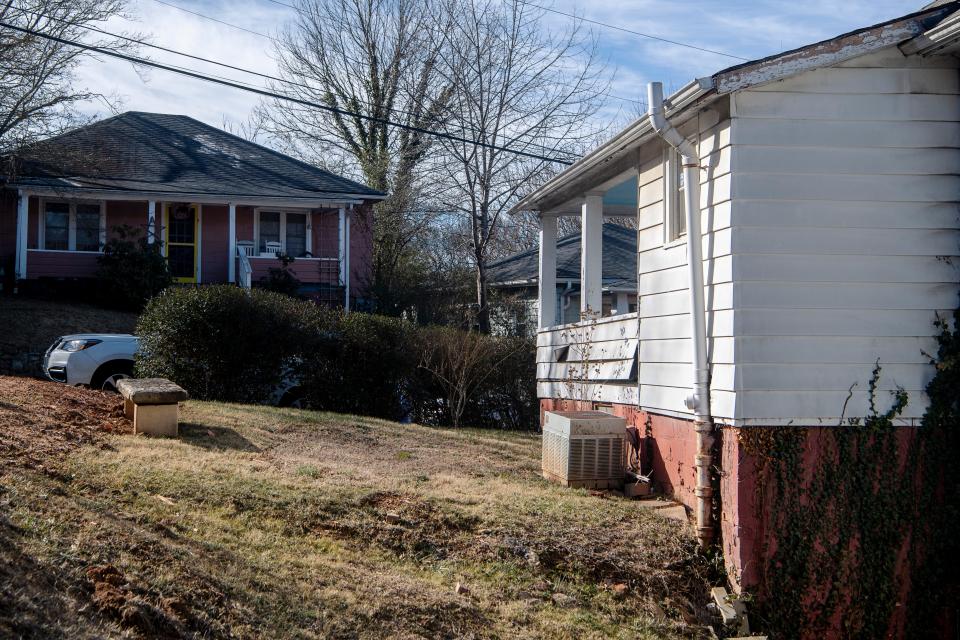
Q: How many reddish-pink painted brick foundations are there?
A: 1